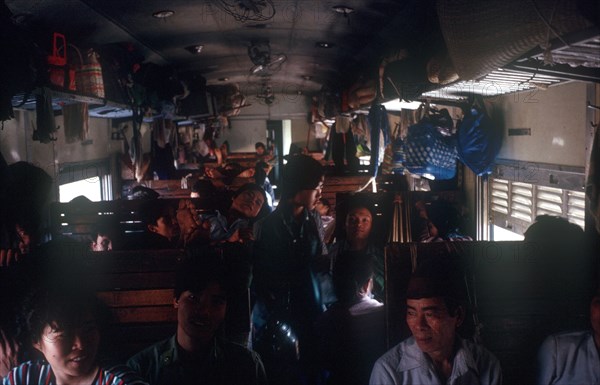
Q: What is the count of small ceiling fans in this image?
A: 3